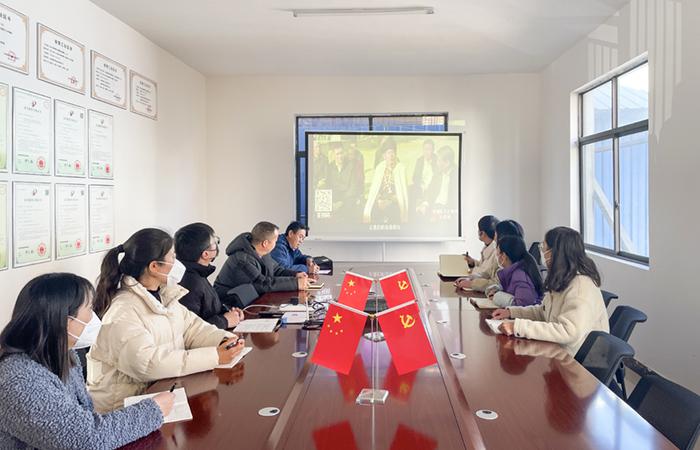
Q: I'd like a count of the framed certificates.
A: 12